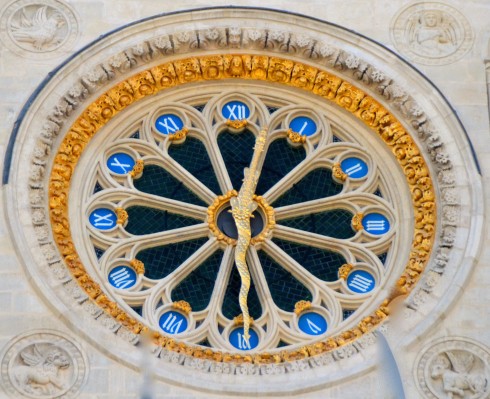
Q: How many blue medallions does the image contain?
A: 12